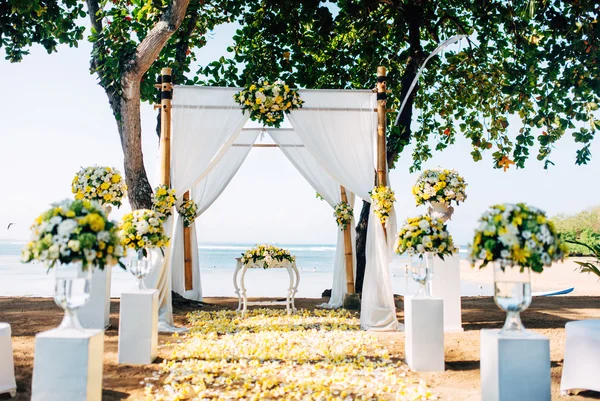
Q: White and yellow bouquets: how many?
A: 12